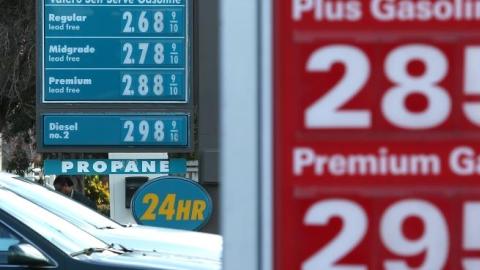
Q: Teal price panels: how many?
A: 4